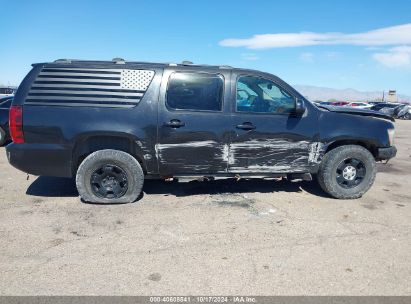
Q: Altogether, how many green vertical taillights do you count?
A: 0